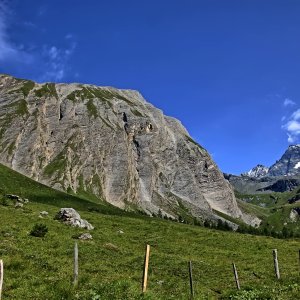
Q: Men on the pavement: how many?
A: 0